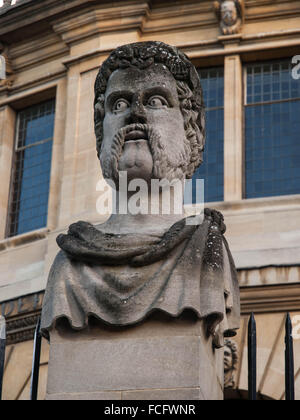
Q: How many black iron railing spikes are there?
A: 4